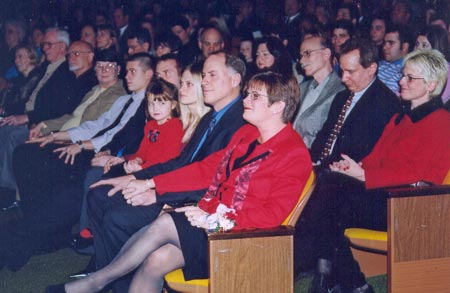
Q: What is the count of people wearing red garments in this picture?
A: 3